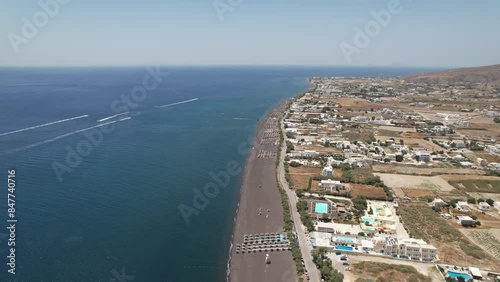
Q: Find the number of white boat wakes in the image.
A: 4